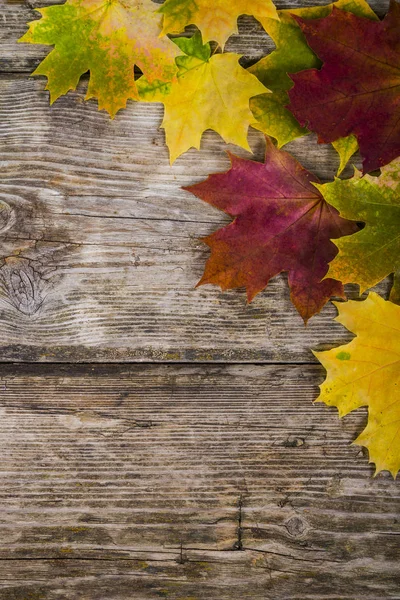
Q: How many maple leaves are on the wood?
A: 8